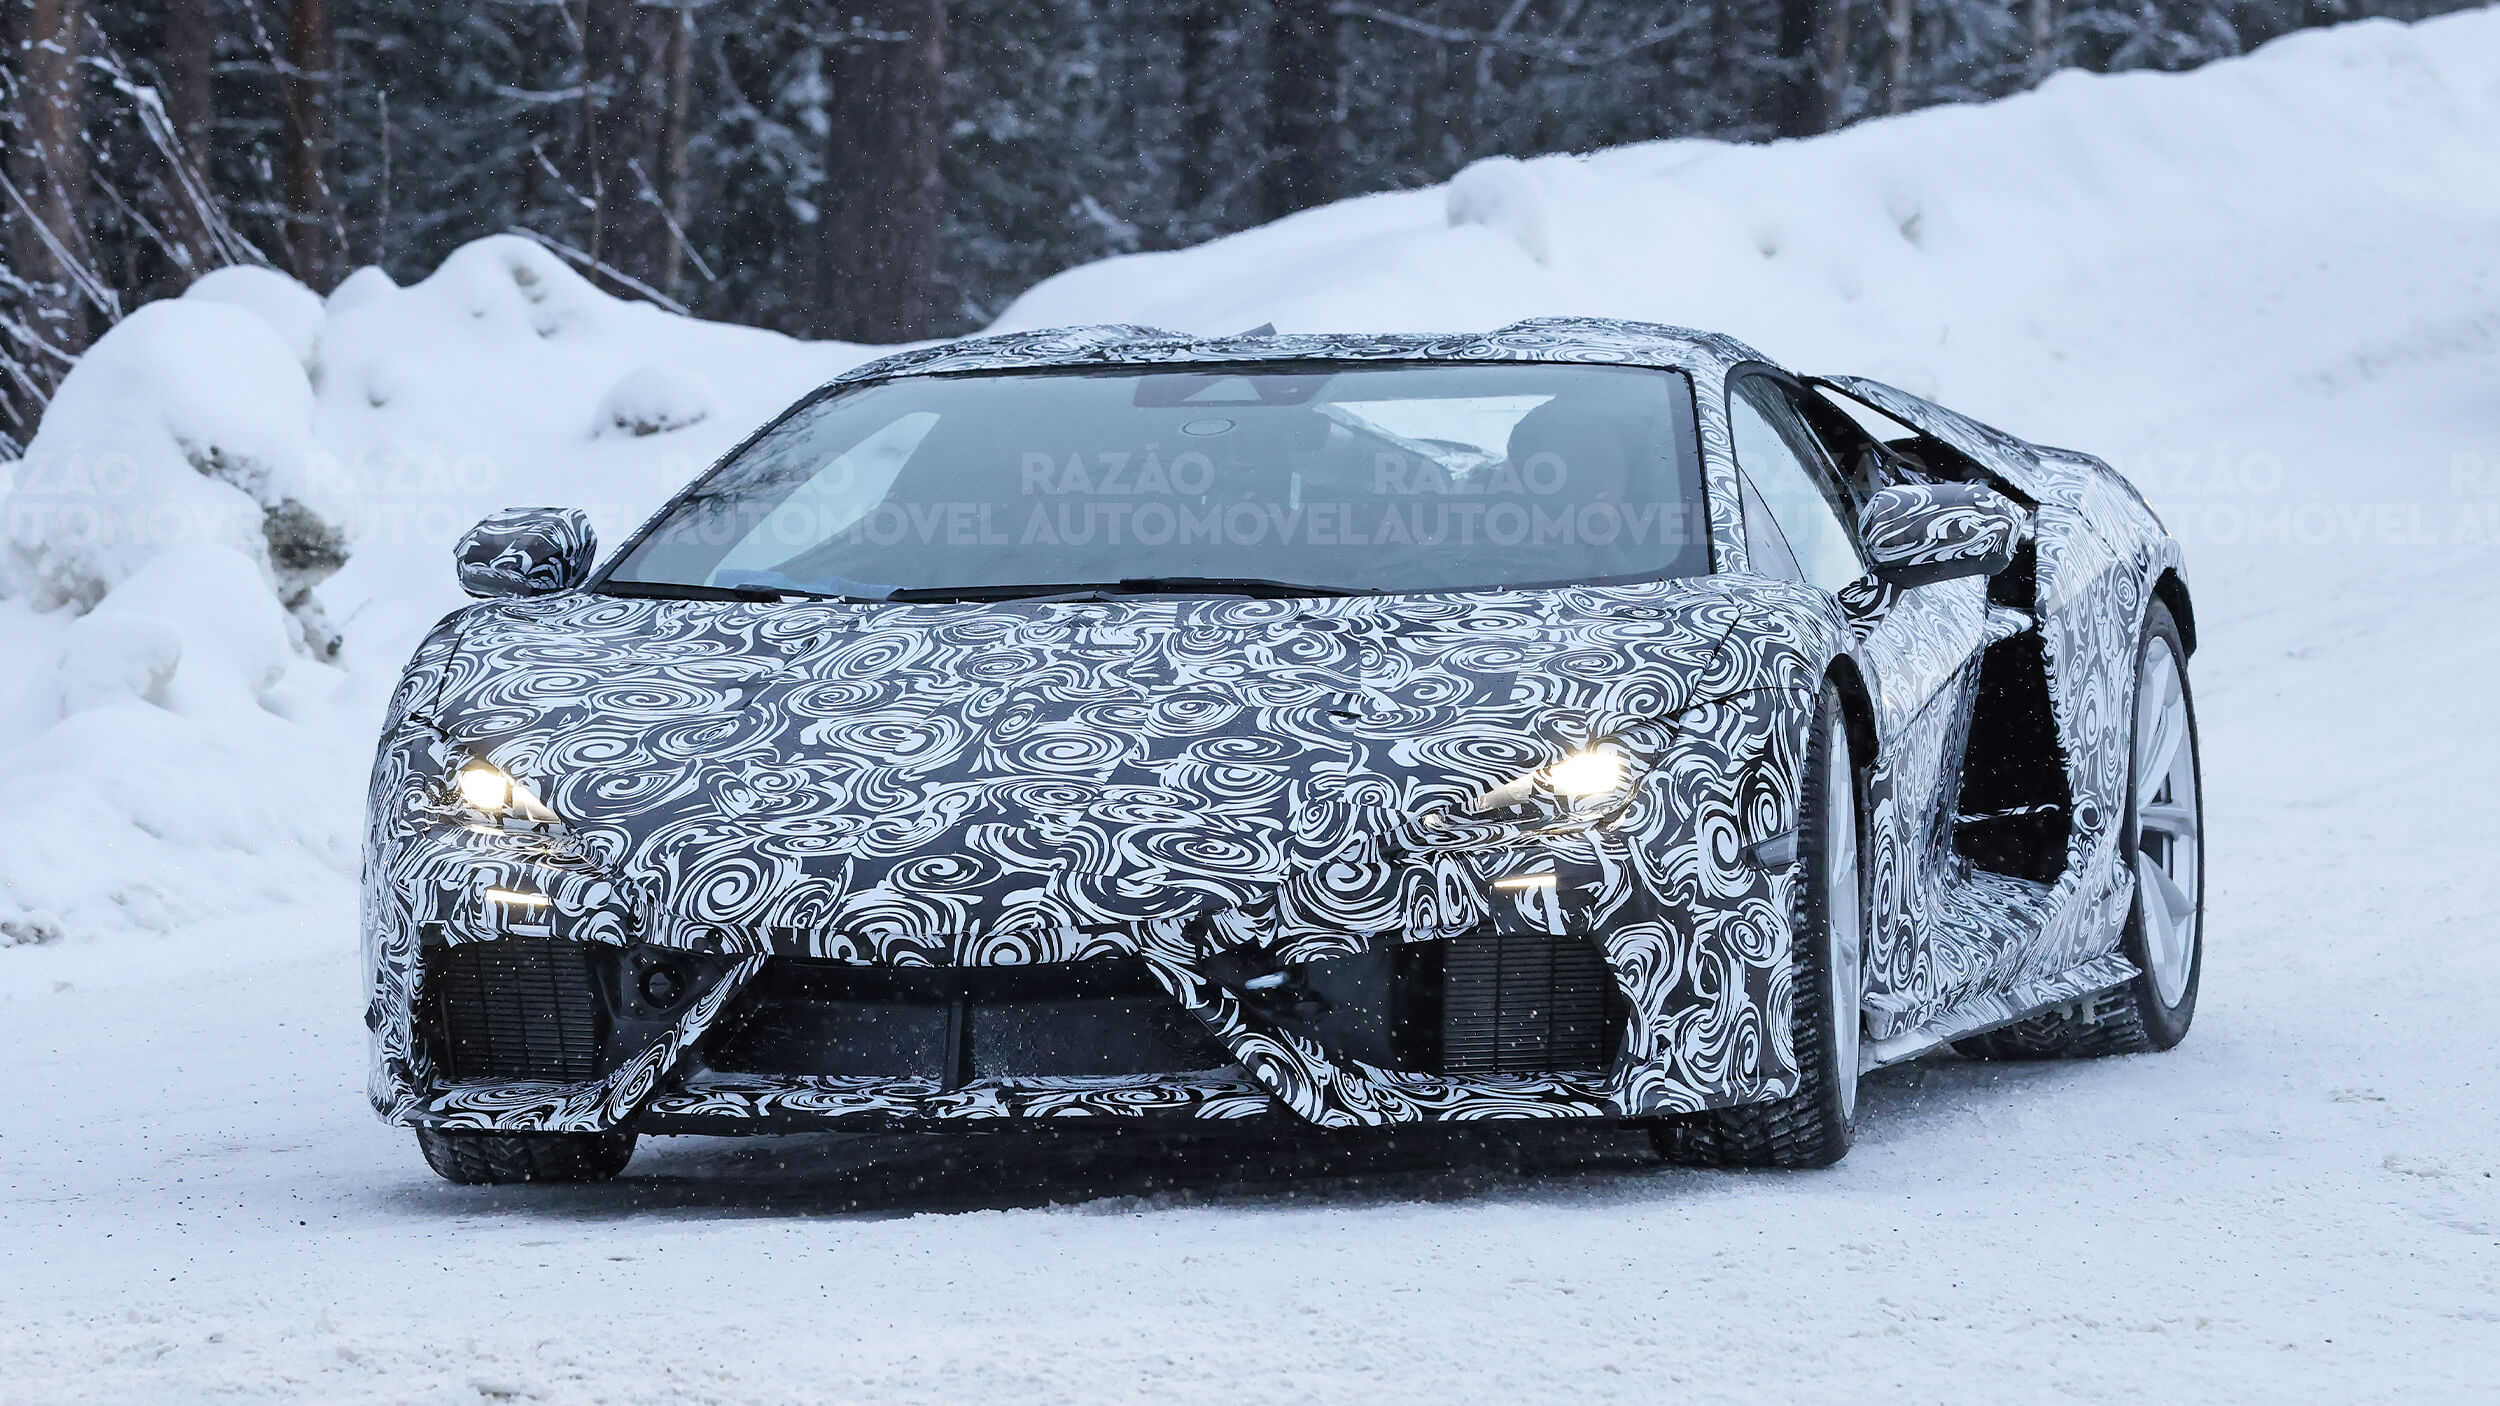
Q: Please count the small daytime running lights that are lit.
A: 2